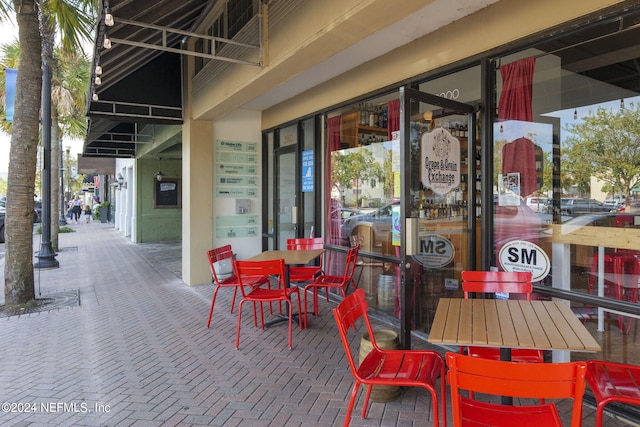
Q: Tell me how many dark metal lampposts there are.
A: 2